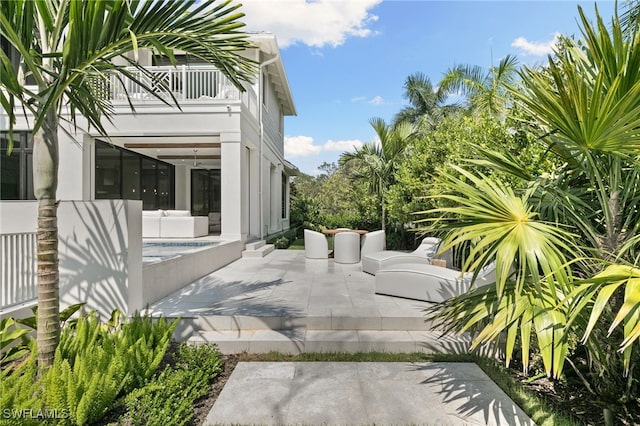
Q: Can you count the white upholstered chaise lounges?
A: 2